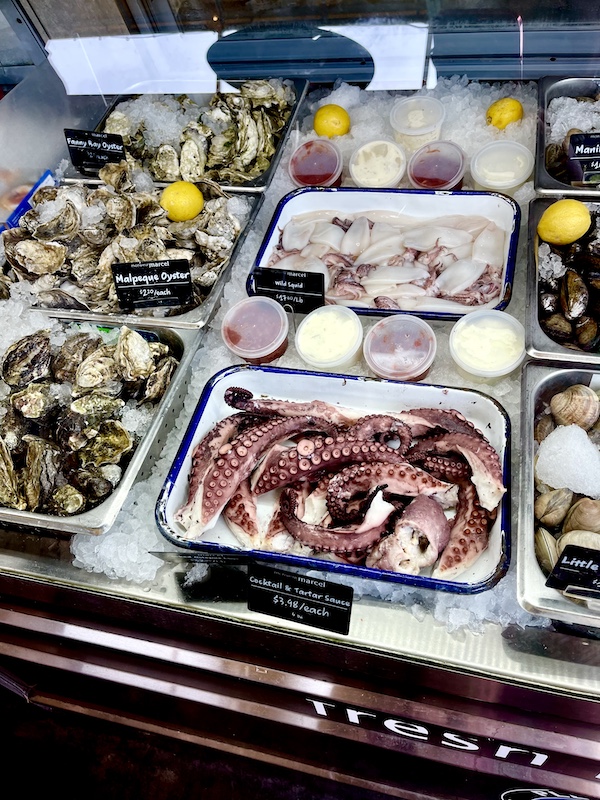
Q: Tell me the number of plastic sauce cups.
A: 9